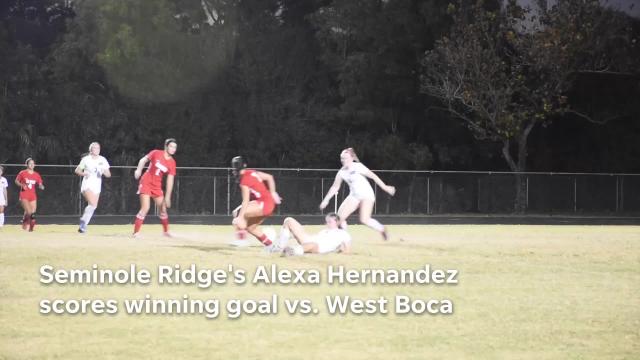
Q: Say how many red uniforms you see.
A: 3